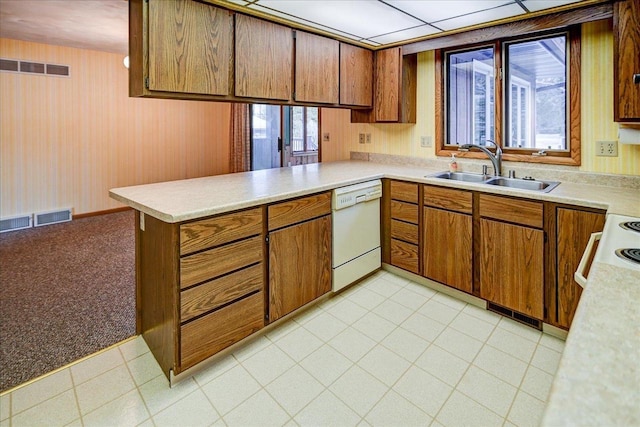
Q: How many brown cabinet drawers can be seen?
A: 11